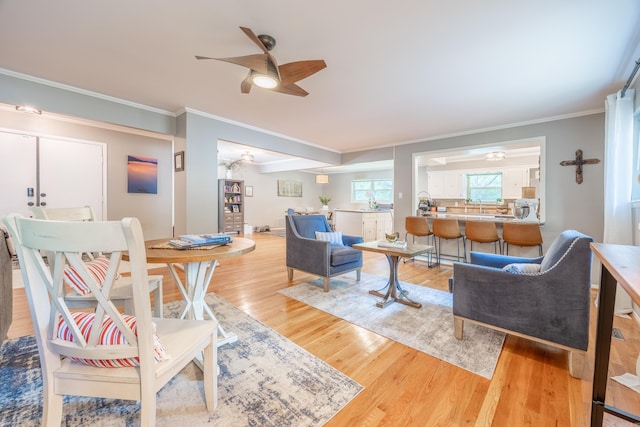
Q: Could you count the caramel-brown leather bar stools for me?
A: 4